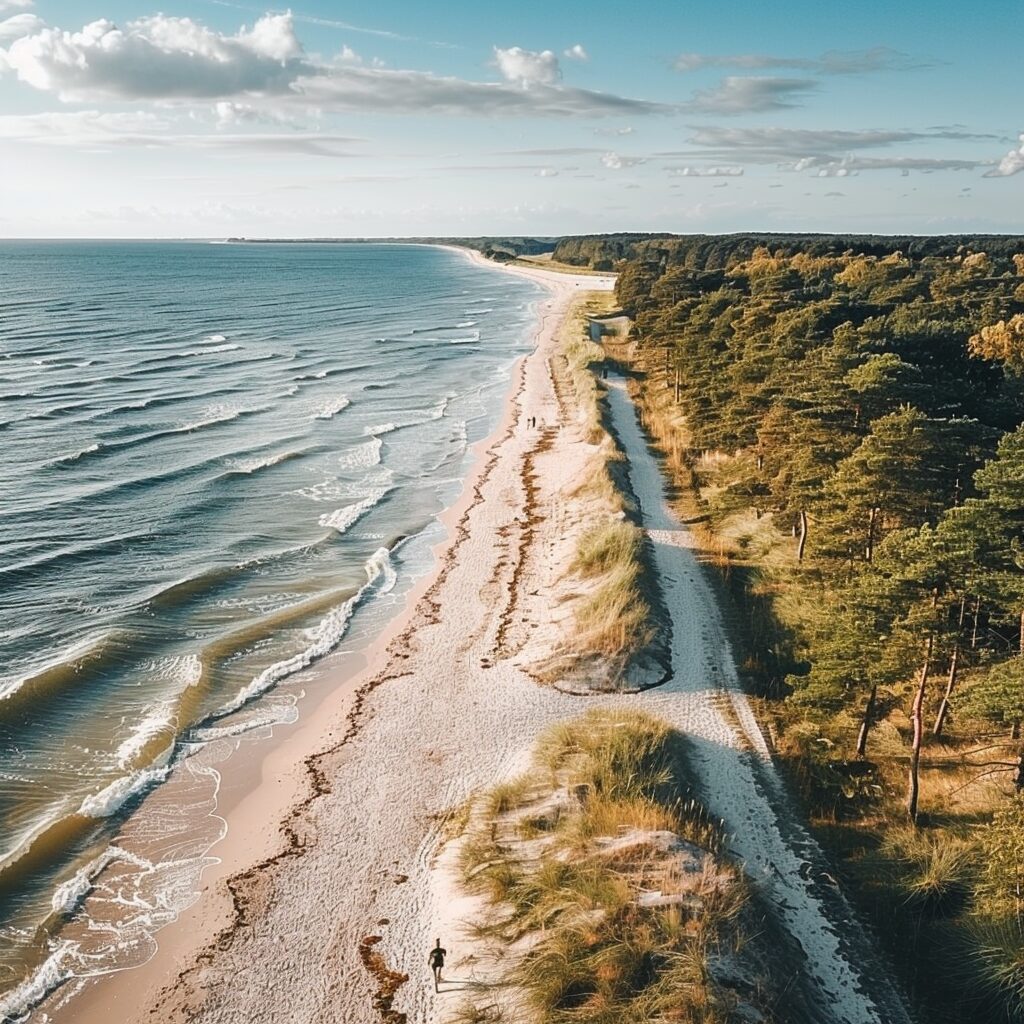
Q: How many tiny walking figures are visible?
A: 3